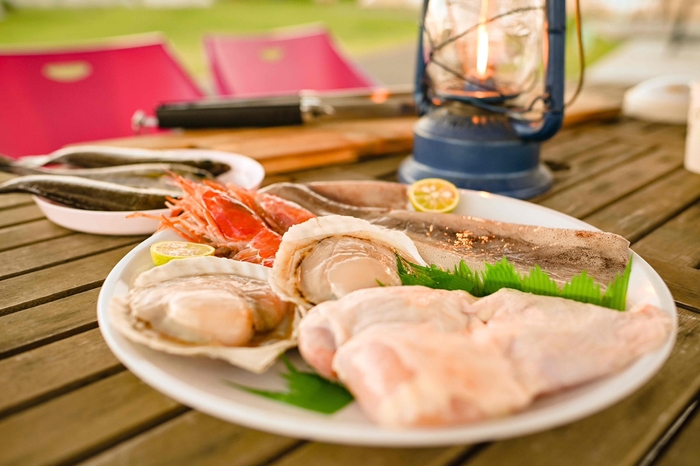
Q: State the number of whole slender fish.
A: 3